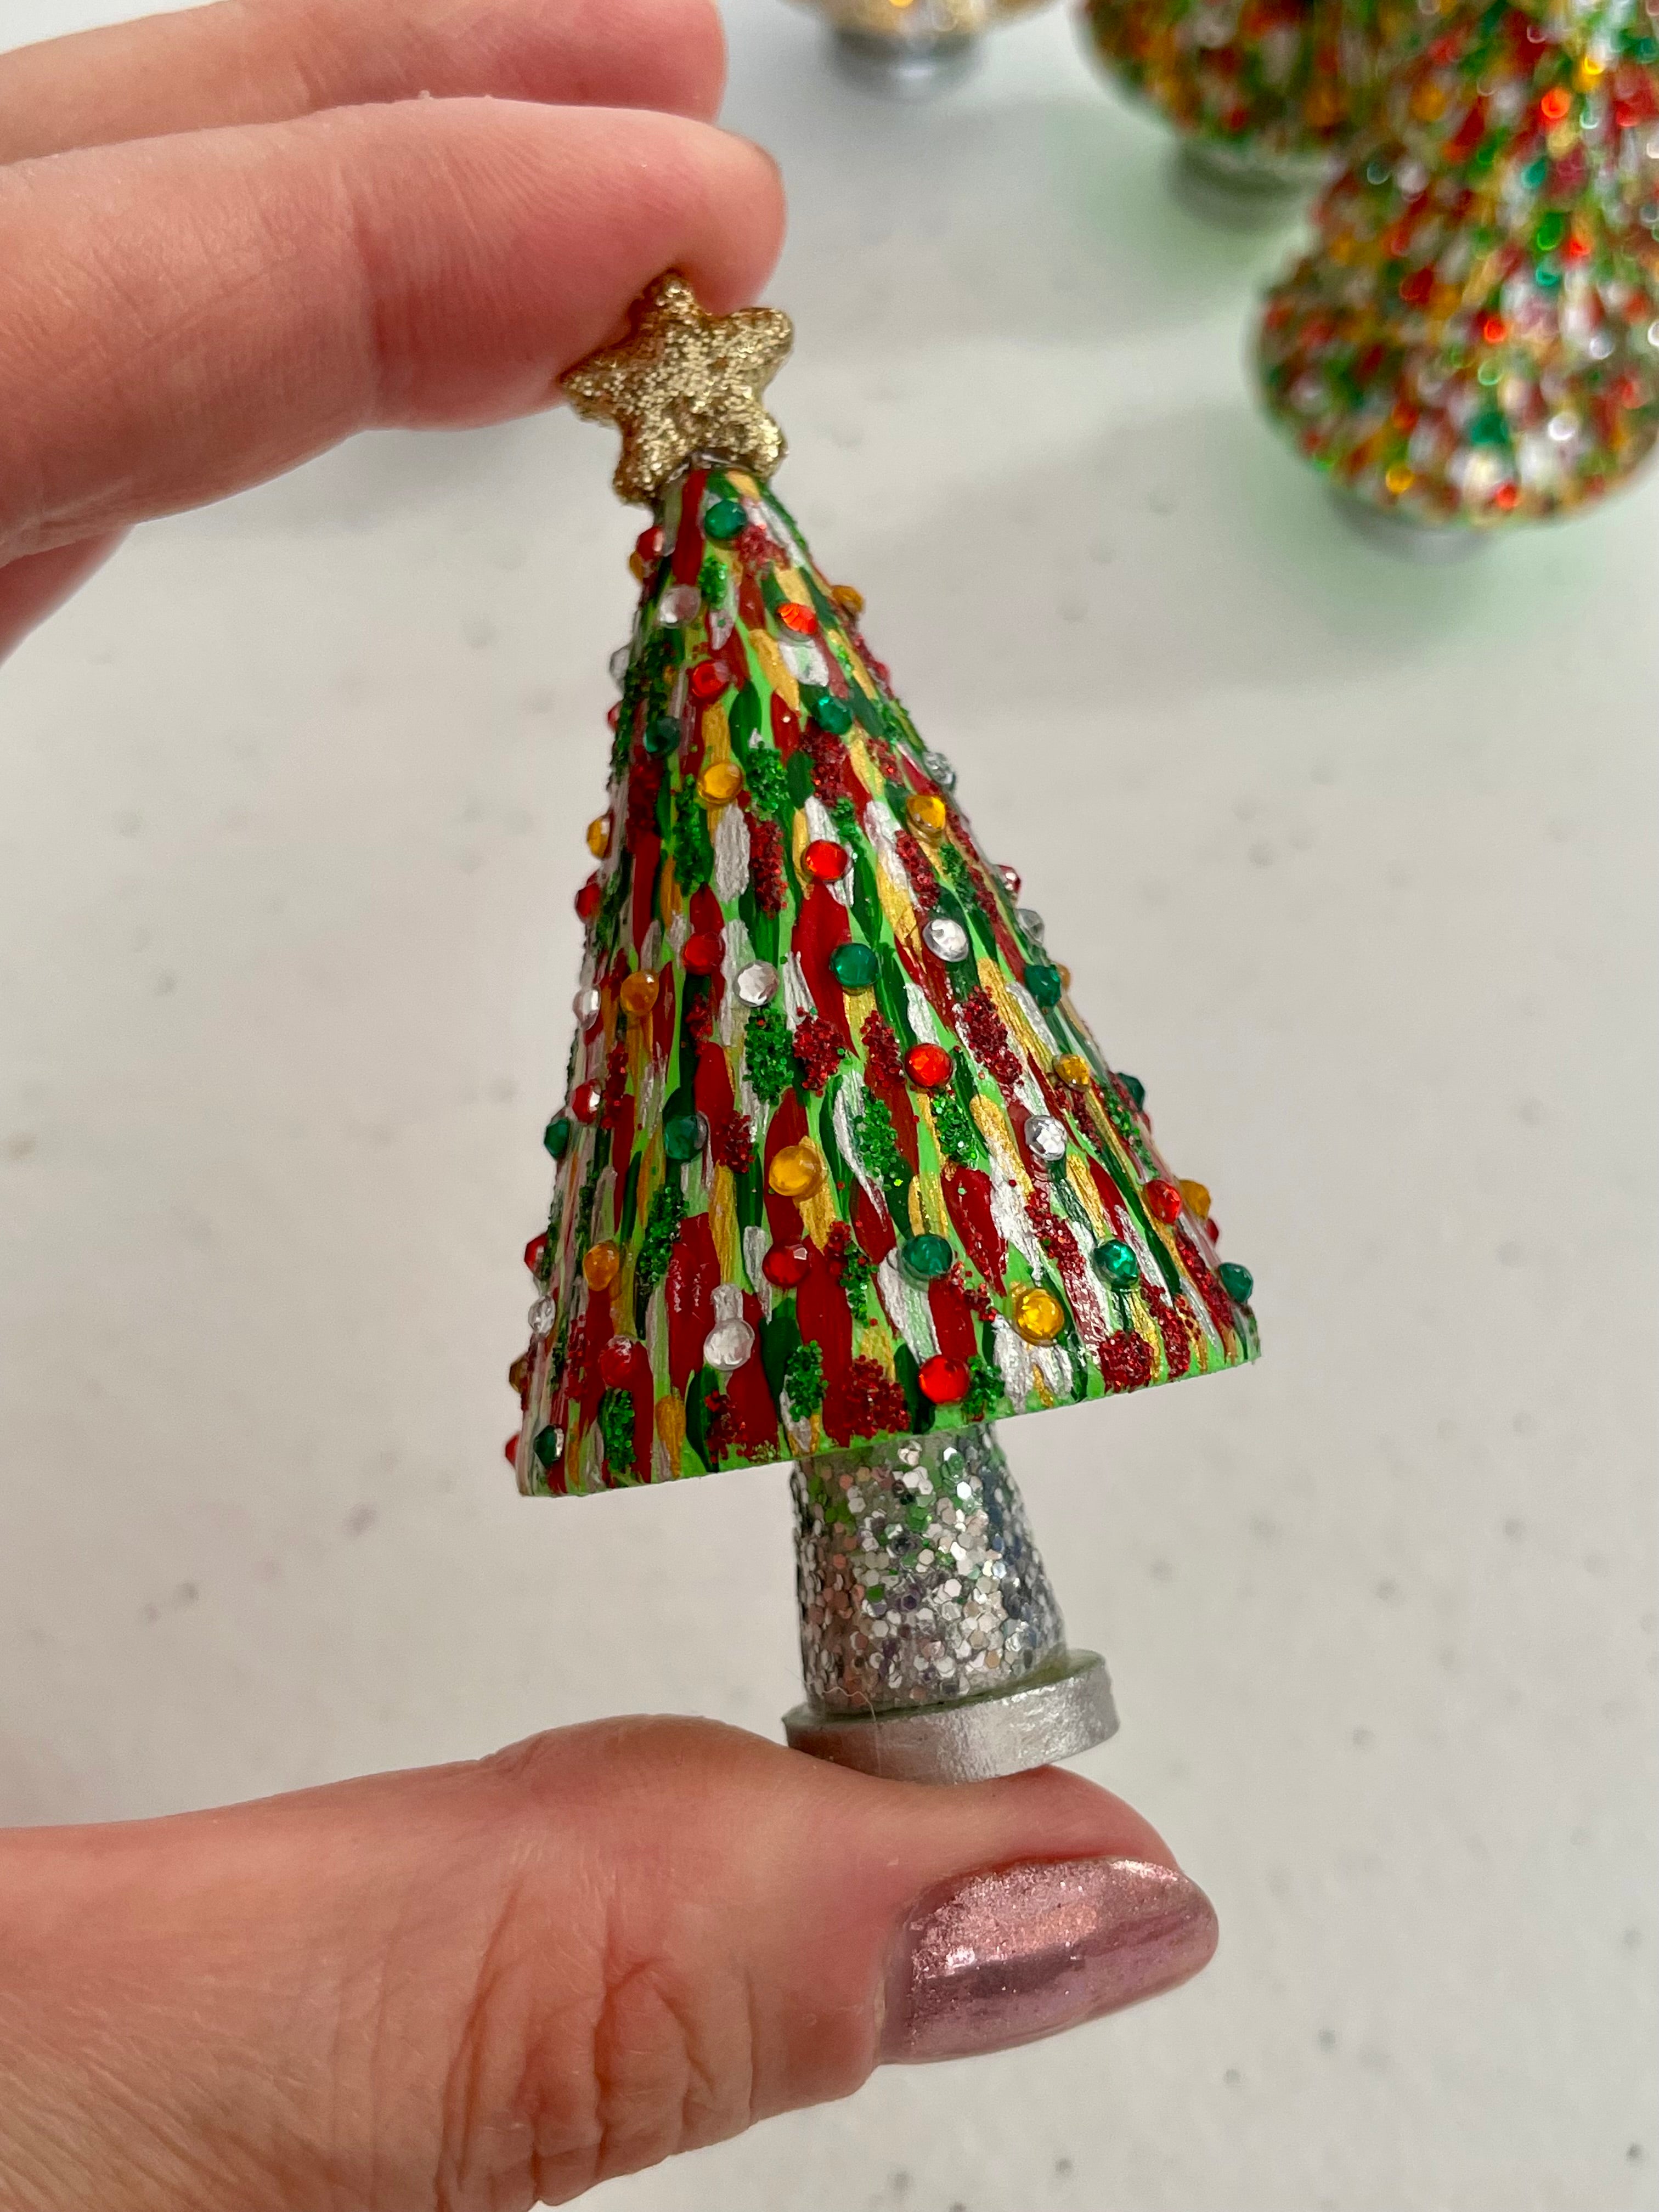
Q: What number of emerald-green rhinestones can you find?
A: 12